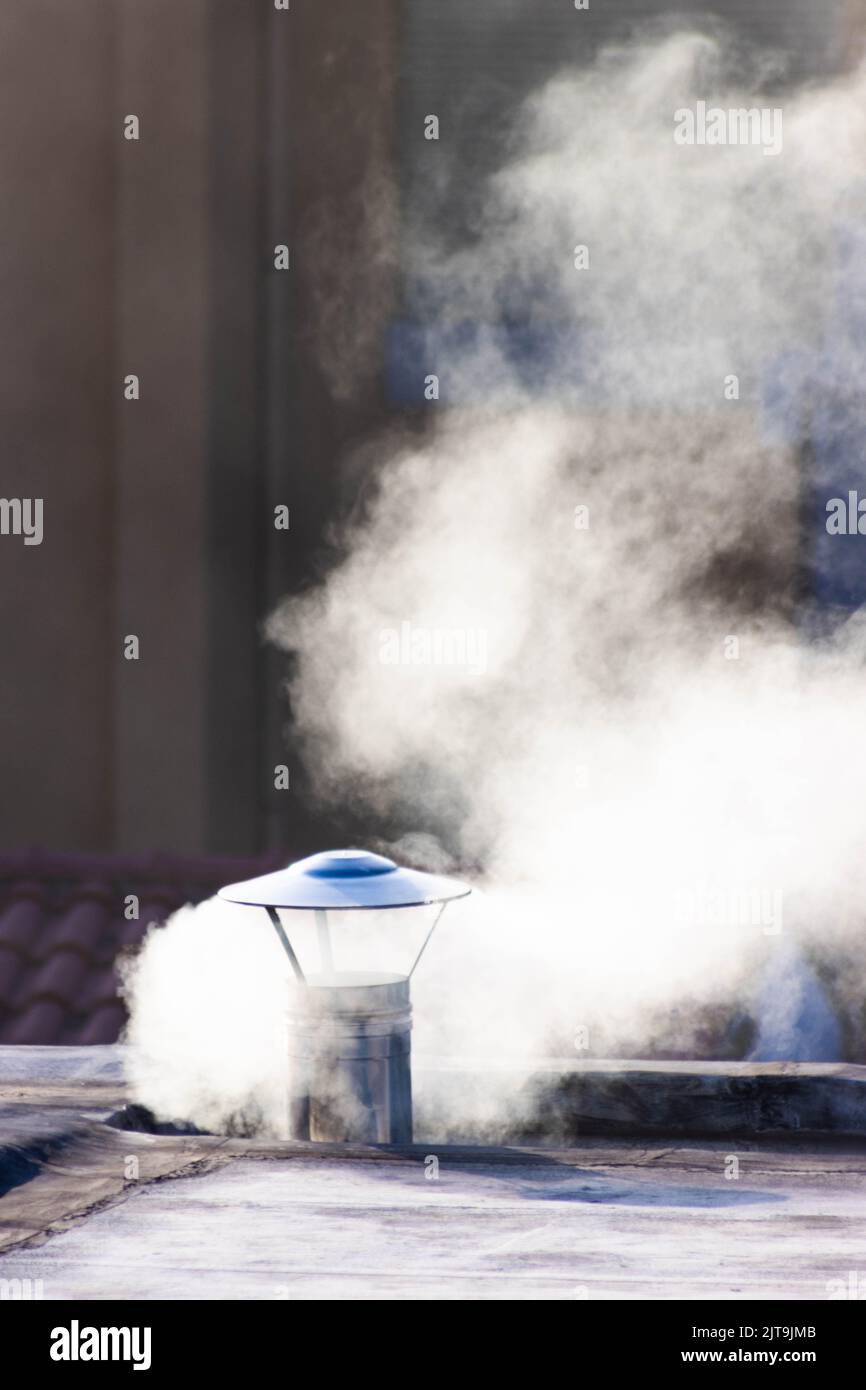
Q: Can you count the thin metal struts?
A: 3